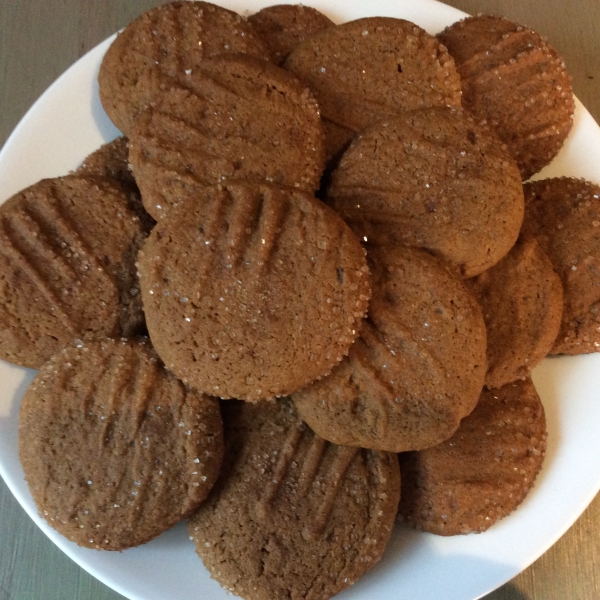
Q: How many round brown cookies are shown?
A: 15